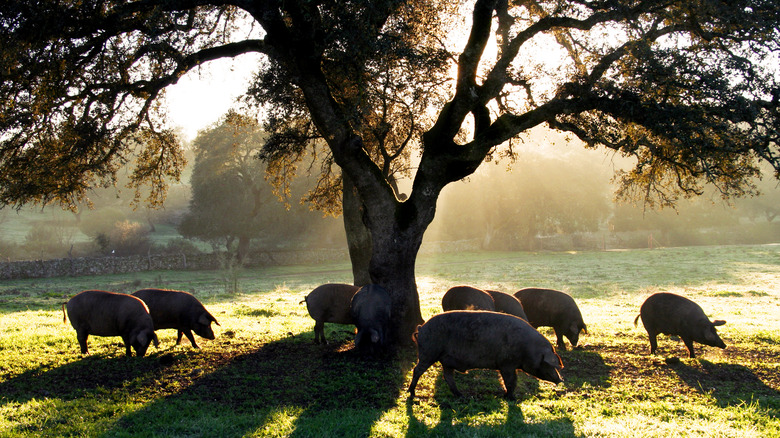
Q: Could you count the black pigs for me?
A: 9